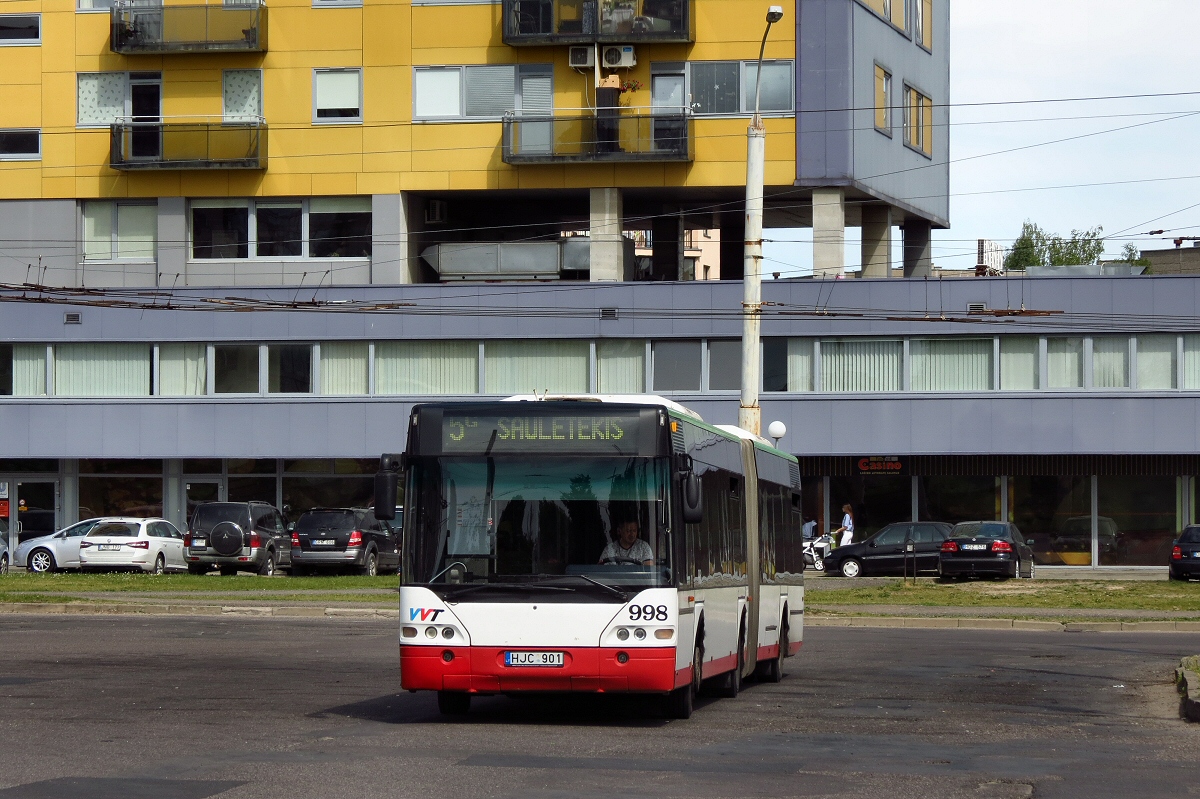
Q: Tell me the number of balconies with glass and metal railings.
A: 4